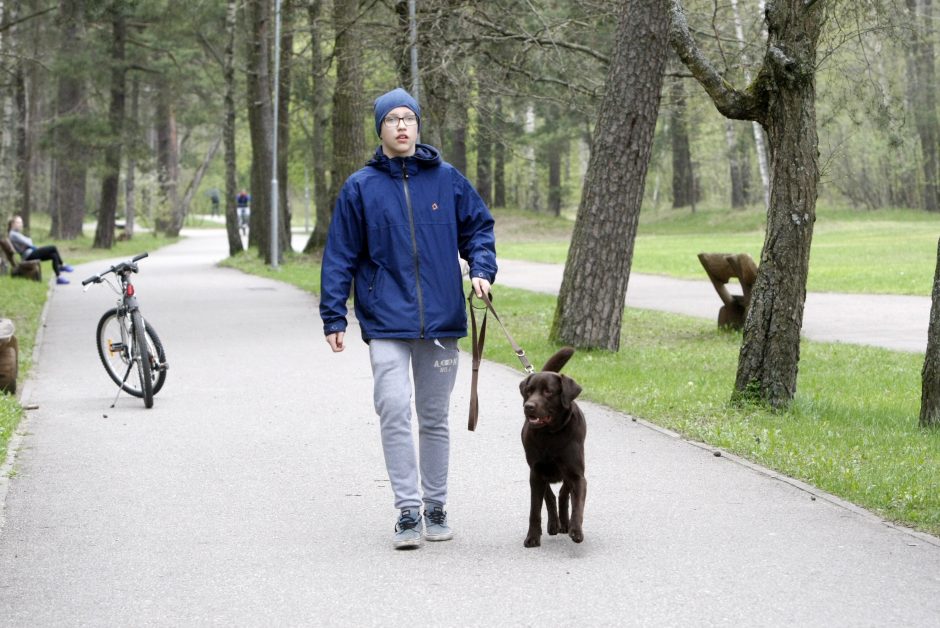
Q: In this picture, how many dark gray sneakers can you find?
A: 2